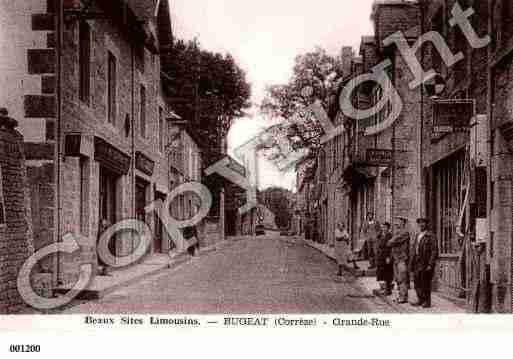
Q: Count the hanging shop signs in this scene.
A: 2